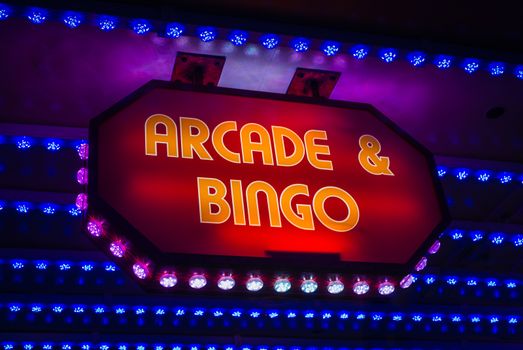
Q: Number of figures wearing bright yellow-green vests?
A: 0